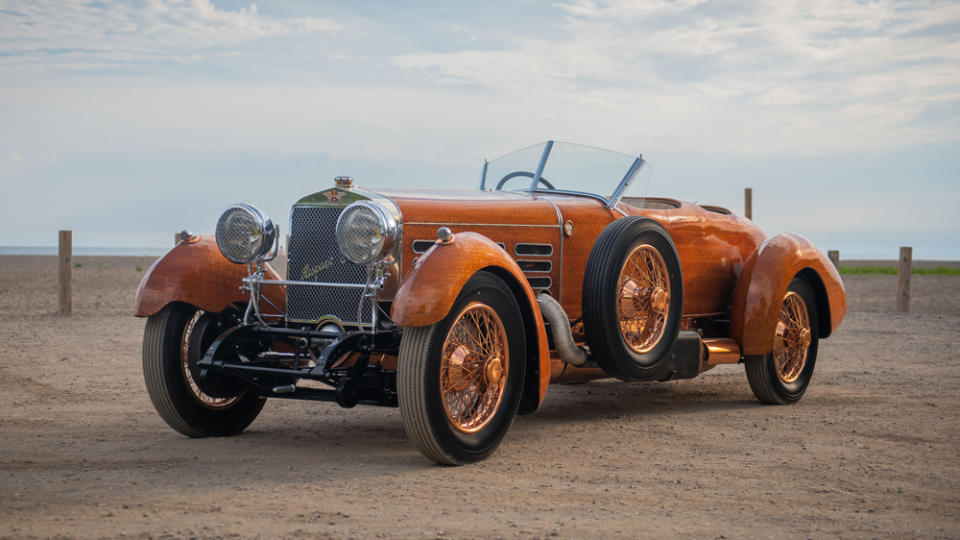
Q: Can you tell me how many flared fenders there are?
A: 3